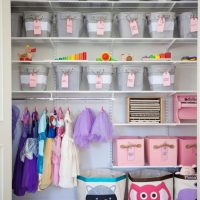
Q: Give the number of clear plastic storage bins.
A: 0